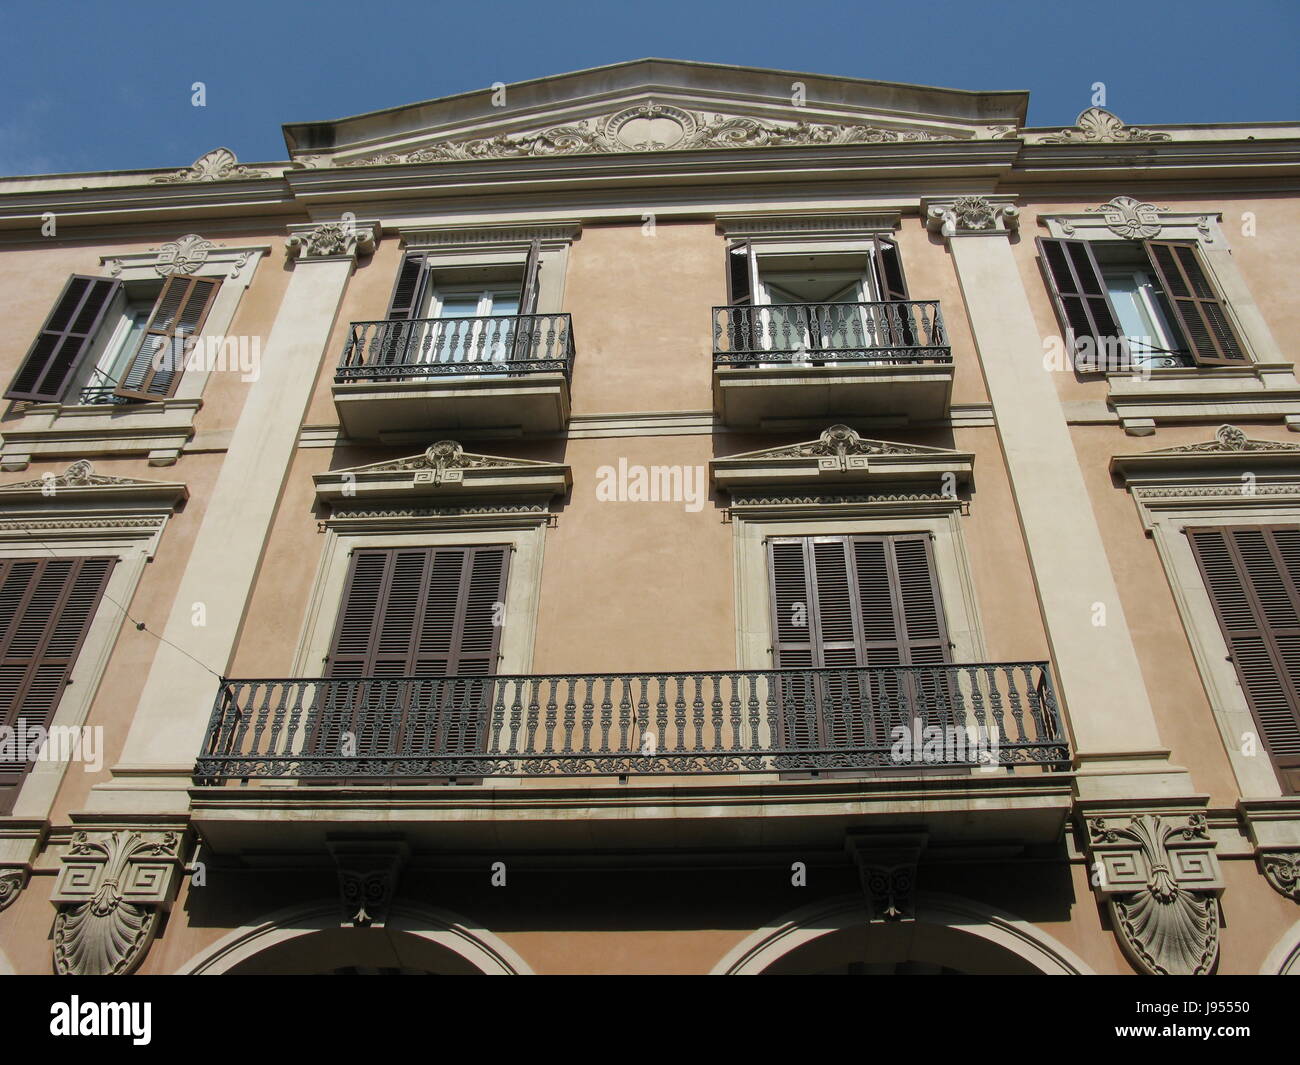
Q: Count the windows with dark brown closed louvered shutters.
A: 4